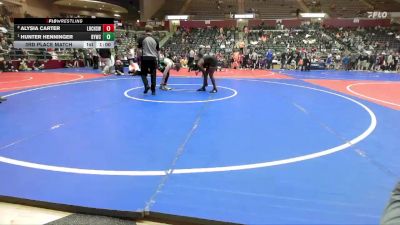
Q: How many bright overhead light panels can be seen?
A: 3